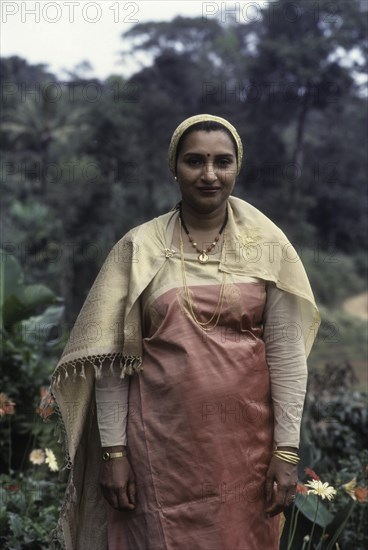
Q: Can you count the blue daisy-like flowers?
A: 0